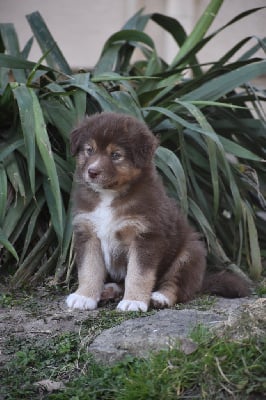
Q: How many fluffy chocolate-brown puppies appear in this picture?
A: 1